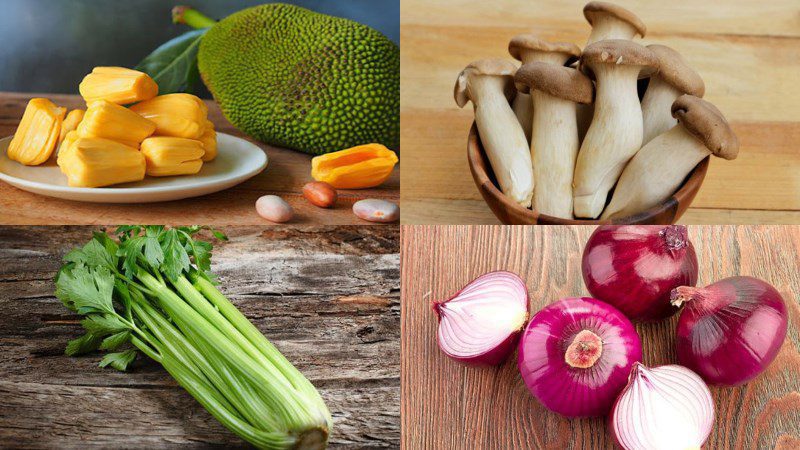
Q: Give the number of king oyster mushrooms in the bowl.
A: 7